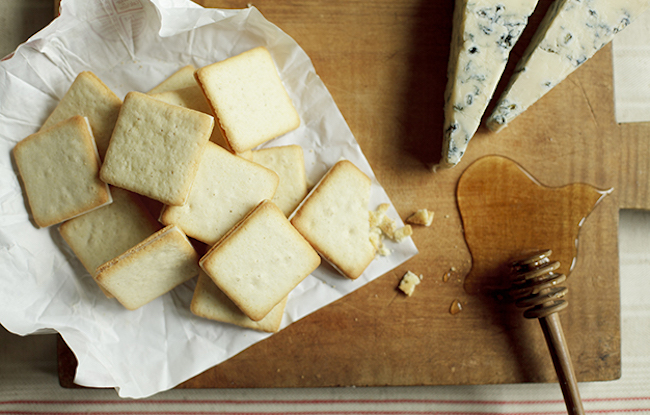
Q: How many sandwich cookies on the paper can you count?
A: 13